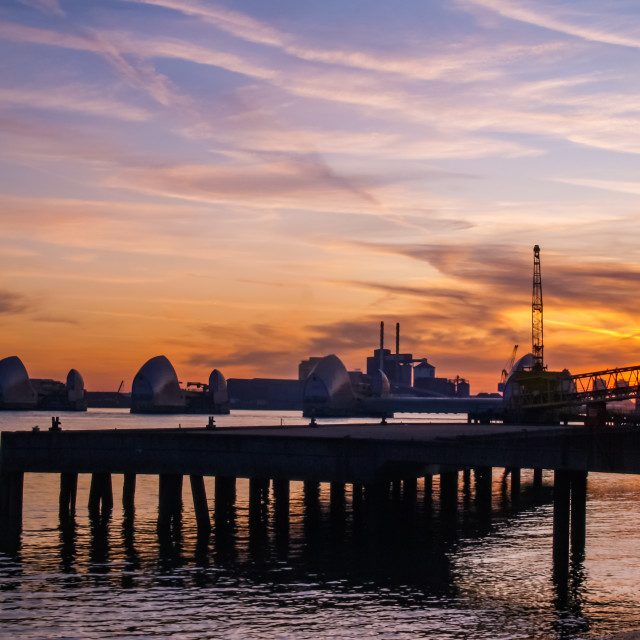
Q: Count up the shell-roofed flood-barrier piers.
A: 4